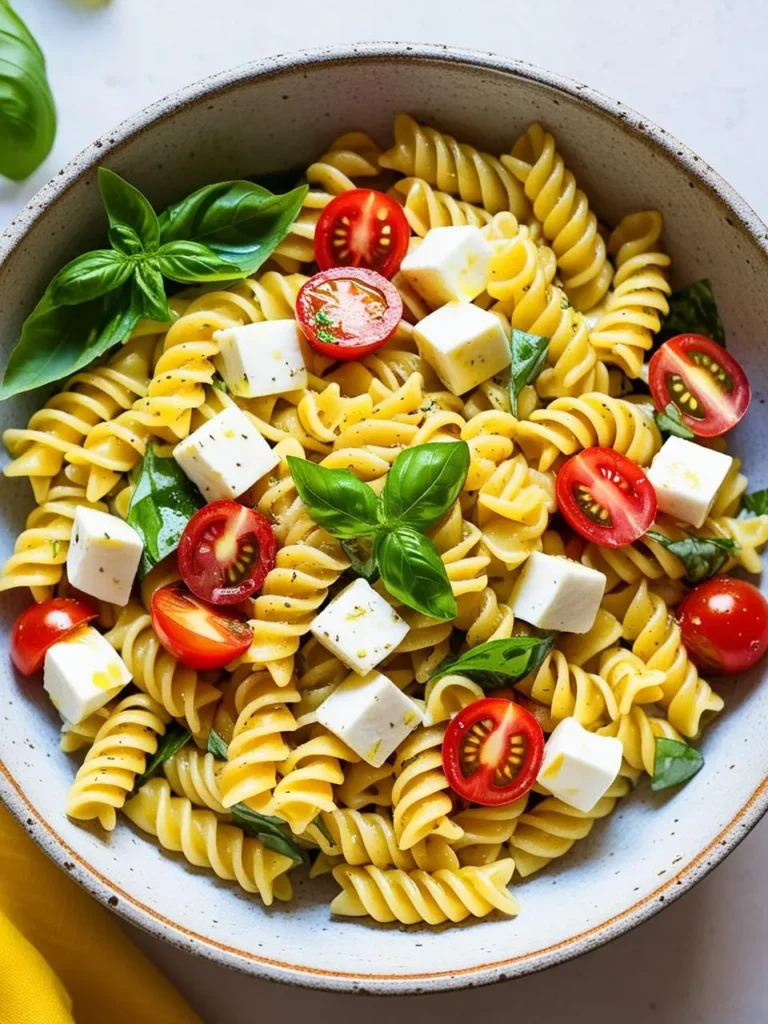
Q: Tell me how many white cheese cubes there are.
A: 11